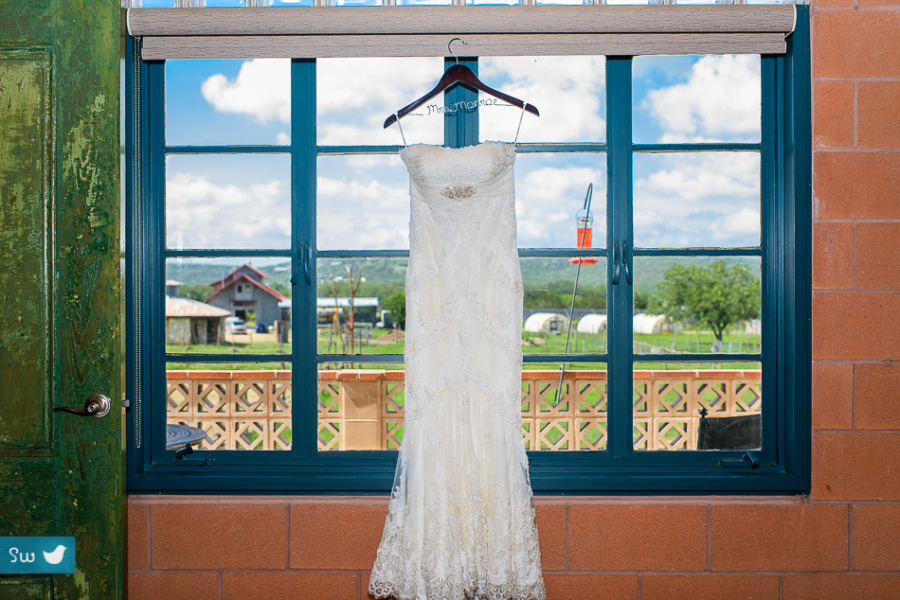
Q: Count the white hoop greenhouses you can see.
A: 3